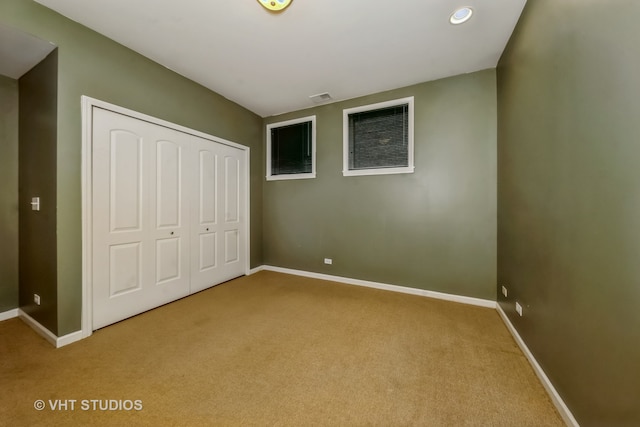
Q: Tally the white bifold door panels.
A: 4